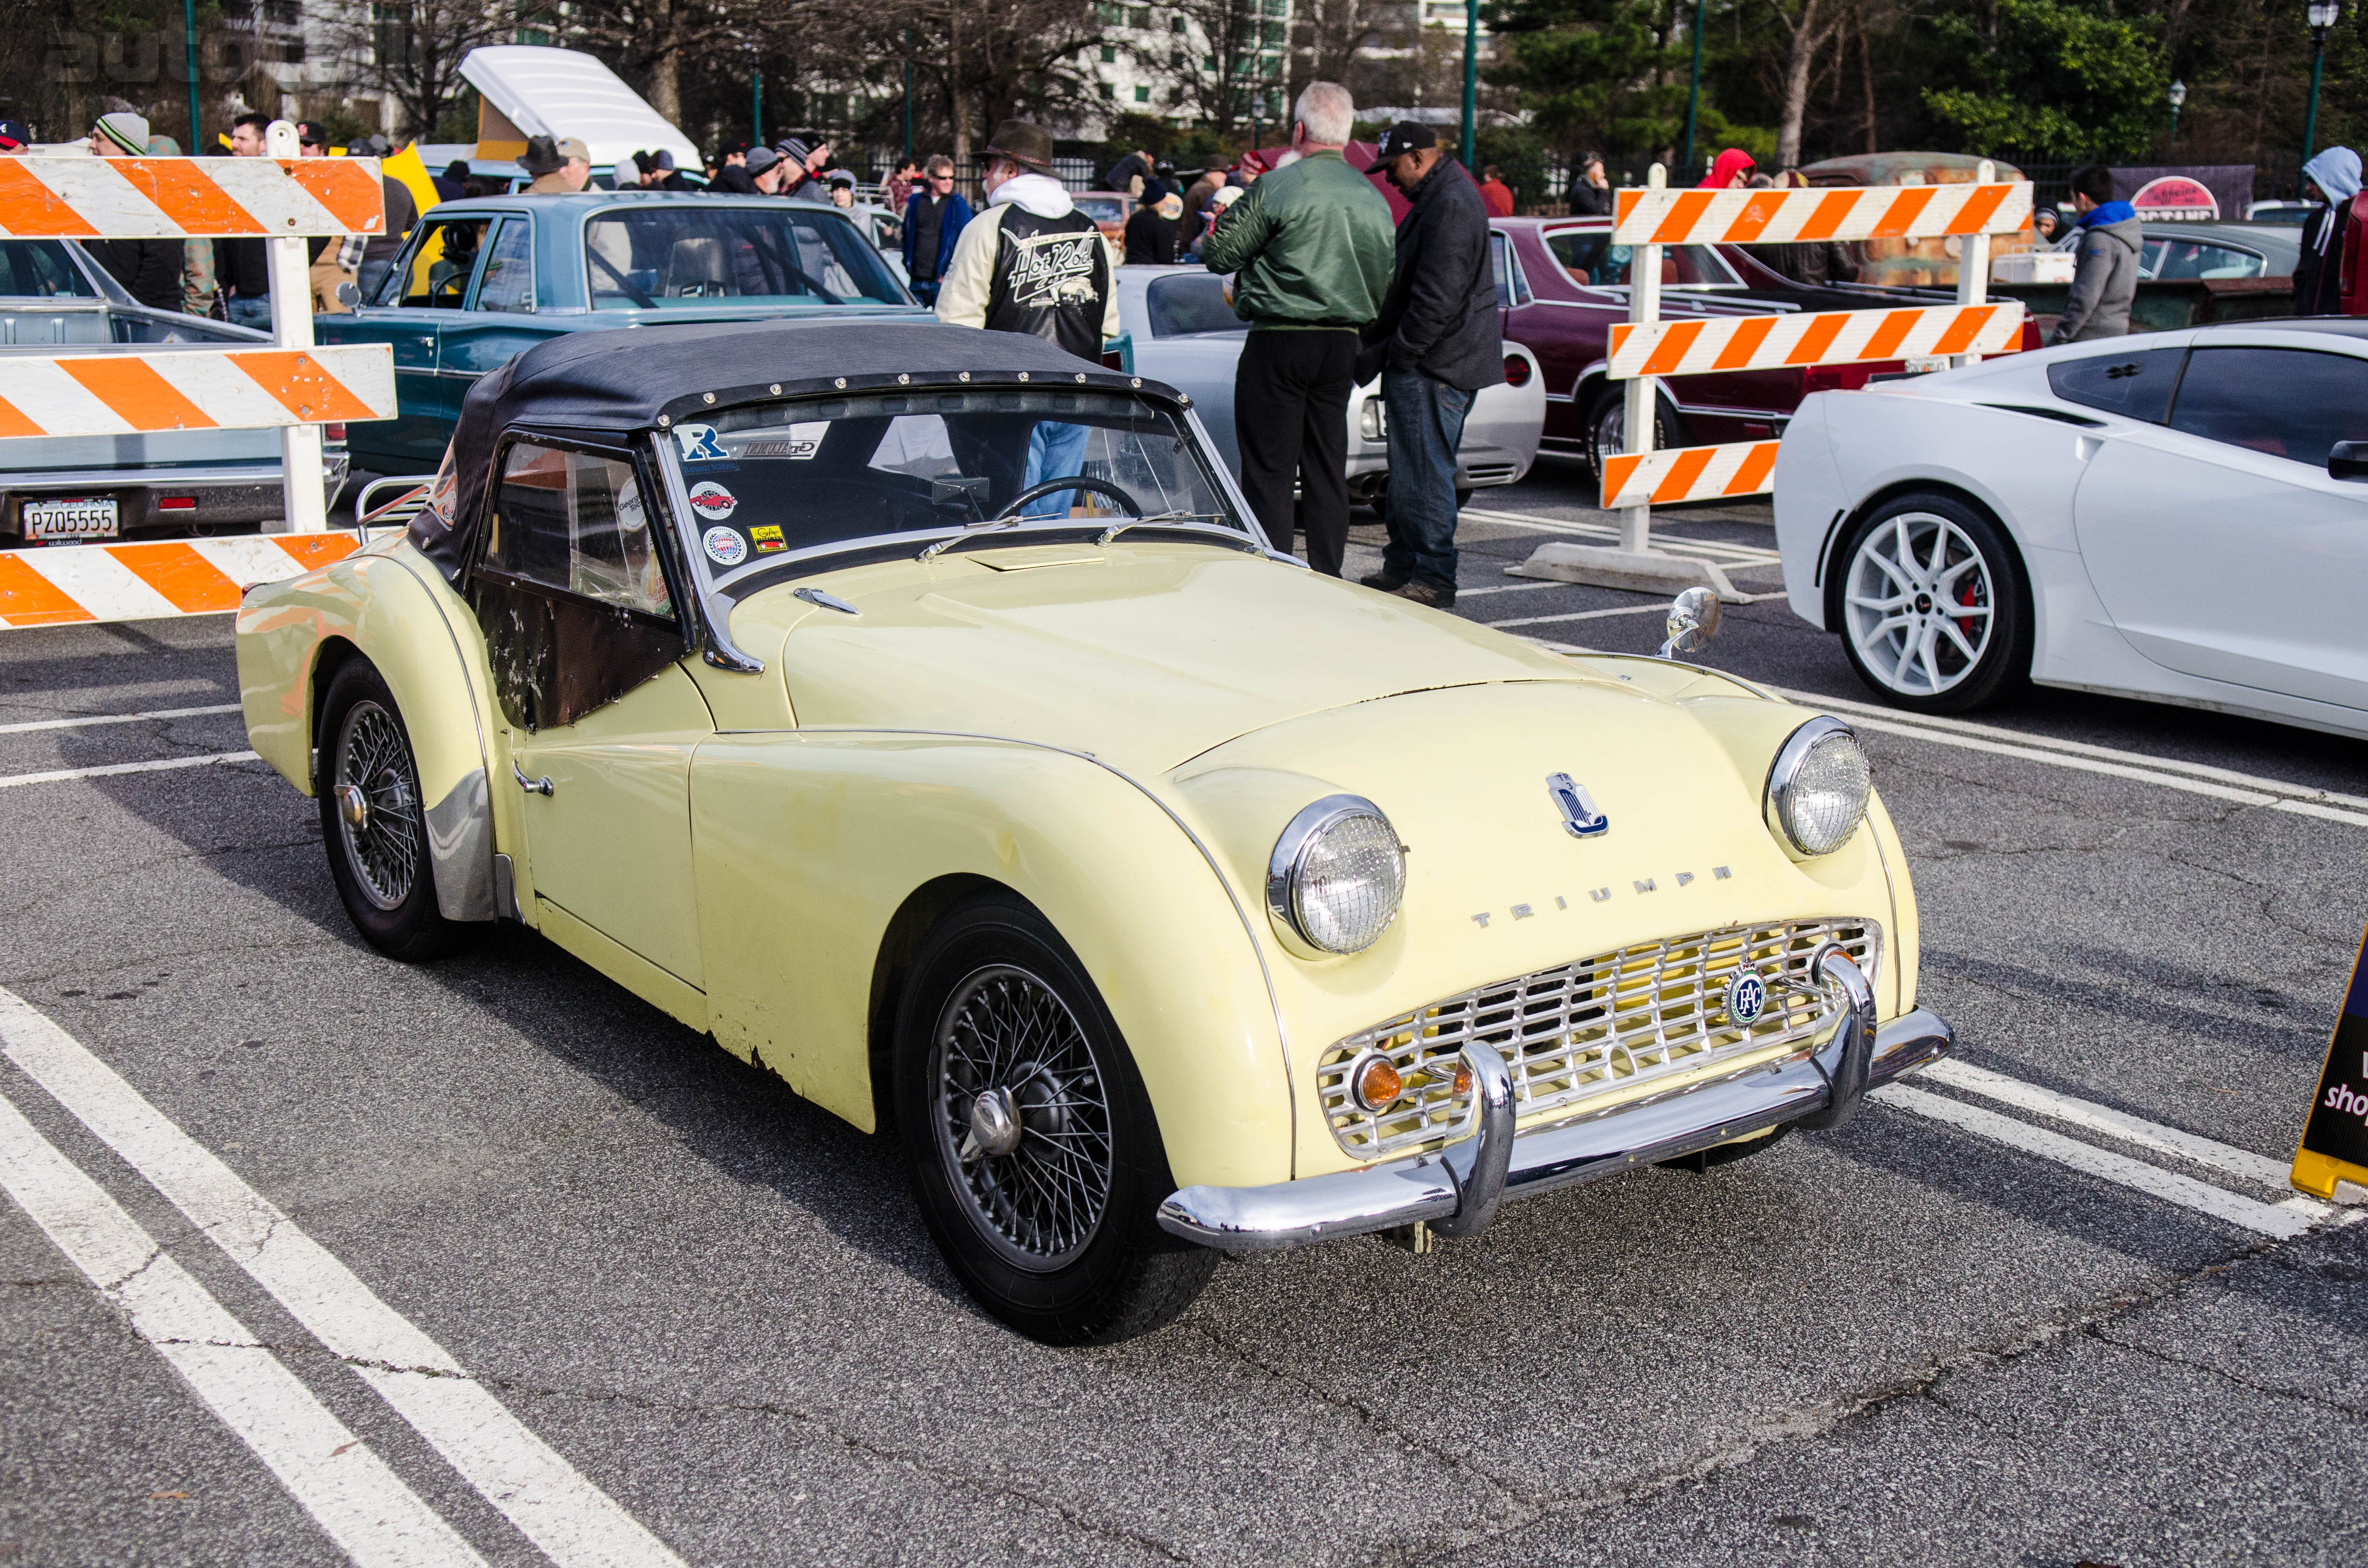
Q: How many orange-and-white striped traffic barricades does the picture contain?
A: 2